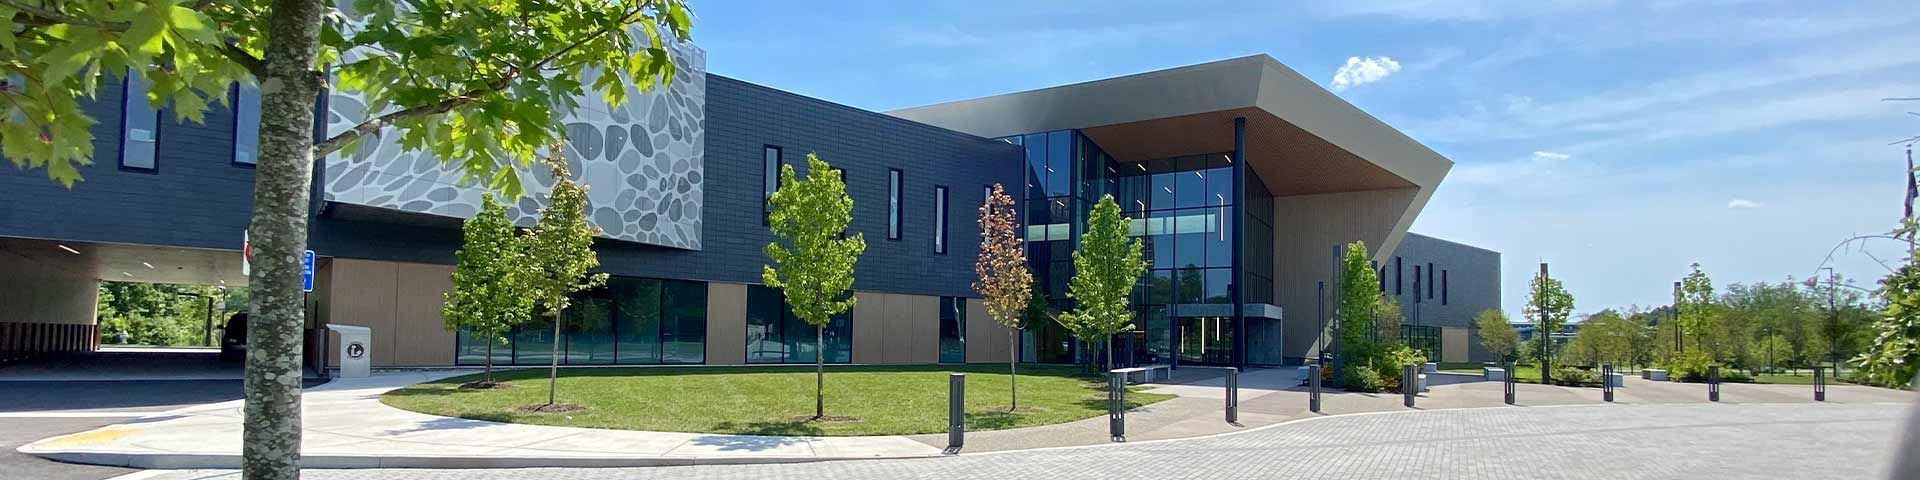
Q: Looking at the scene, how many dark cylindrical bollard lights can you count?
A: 9